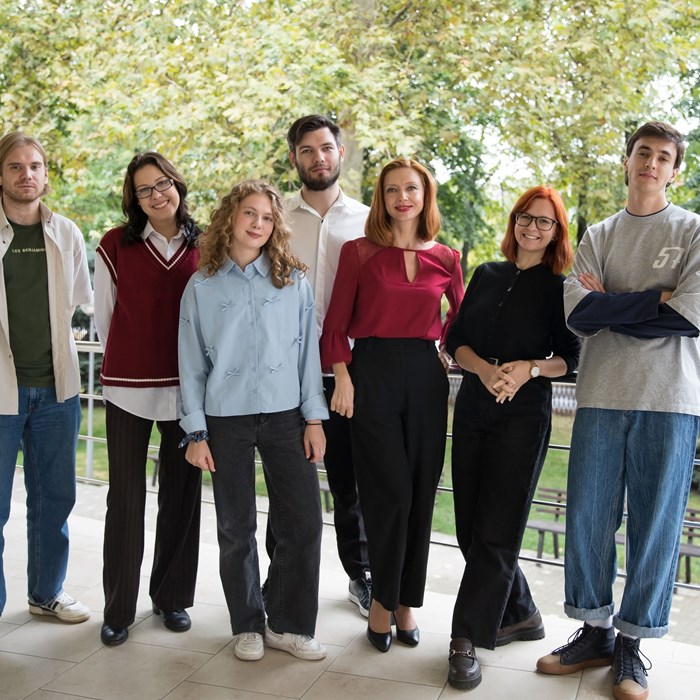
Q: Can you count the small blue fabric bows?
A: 9